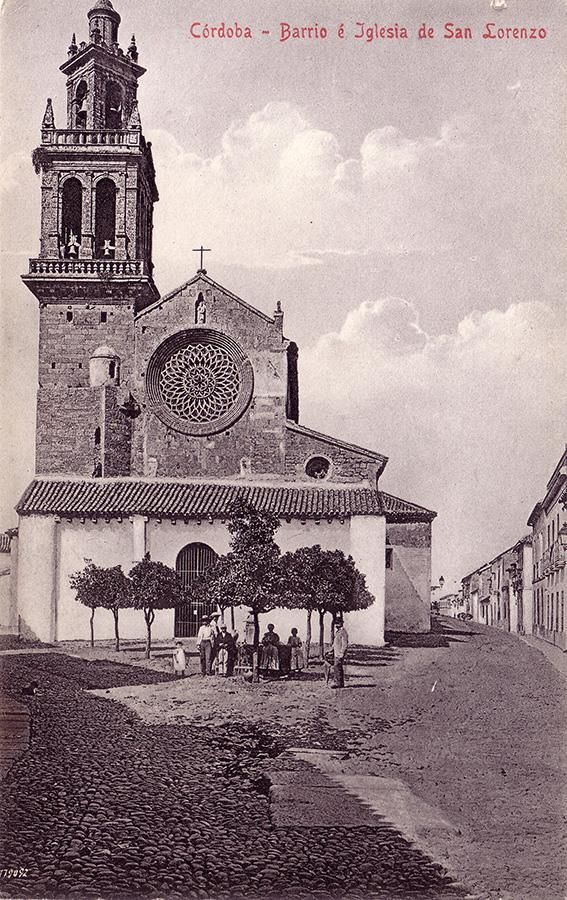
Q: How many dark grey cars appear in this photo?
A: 0